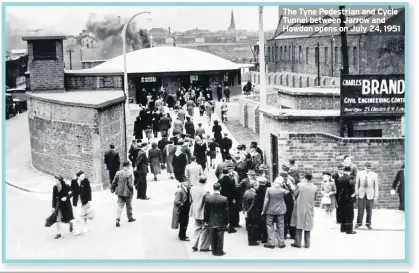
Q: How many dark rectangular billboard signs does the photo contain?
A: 1